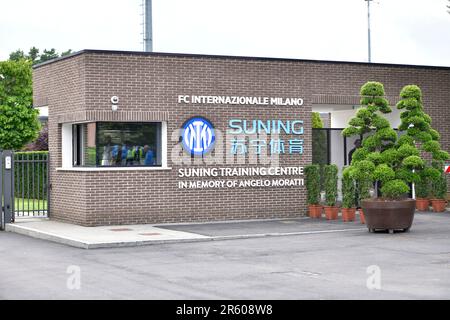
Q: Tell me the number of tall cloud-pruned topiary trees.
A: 2